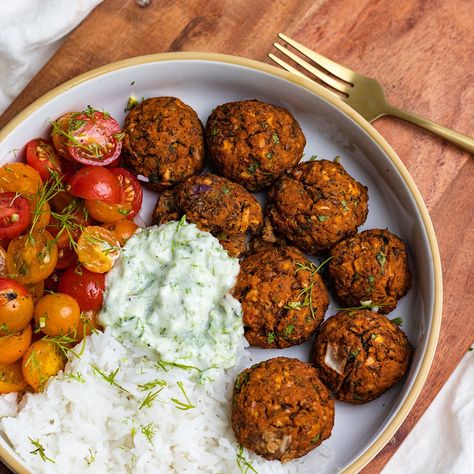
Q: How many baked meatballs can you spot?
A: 8